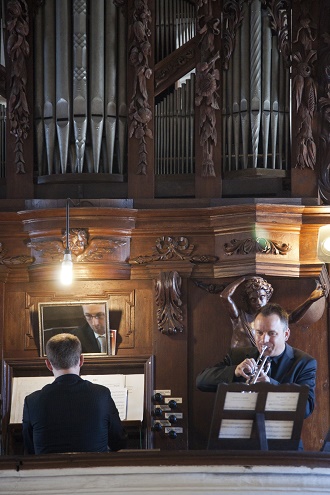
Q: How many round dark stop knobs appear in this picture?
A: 6